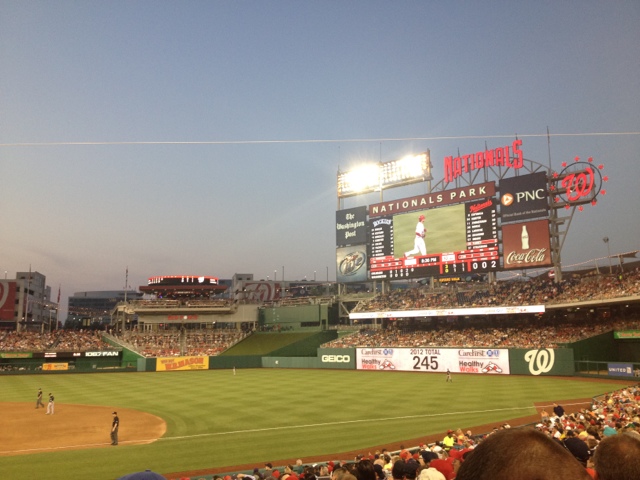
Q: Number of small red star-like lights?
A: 12